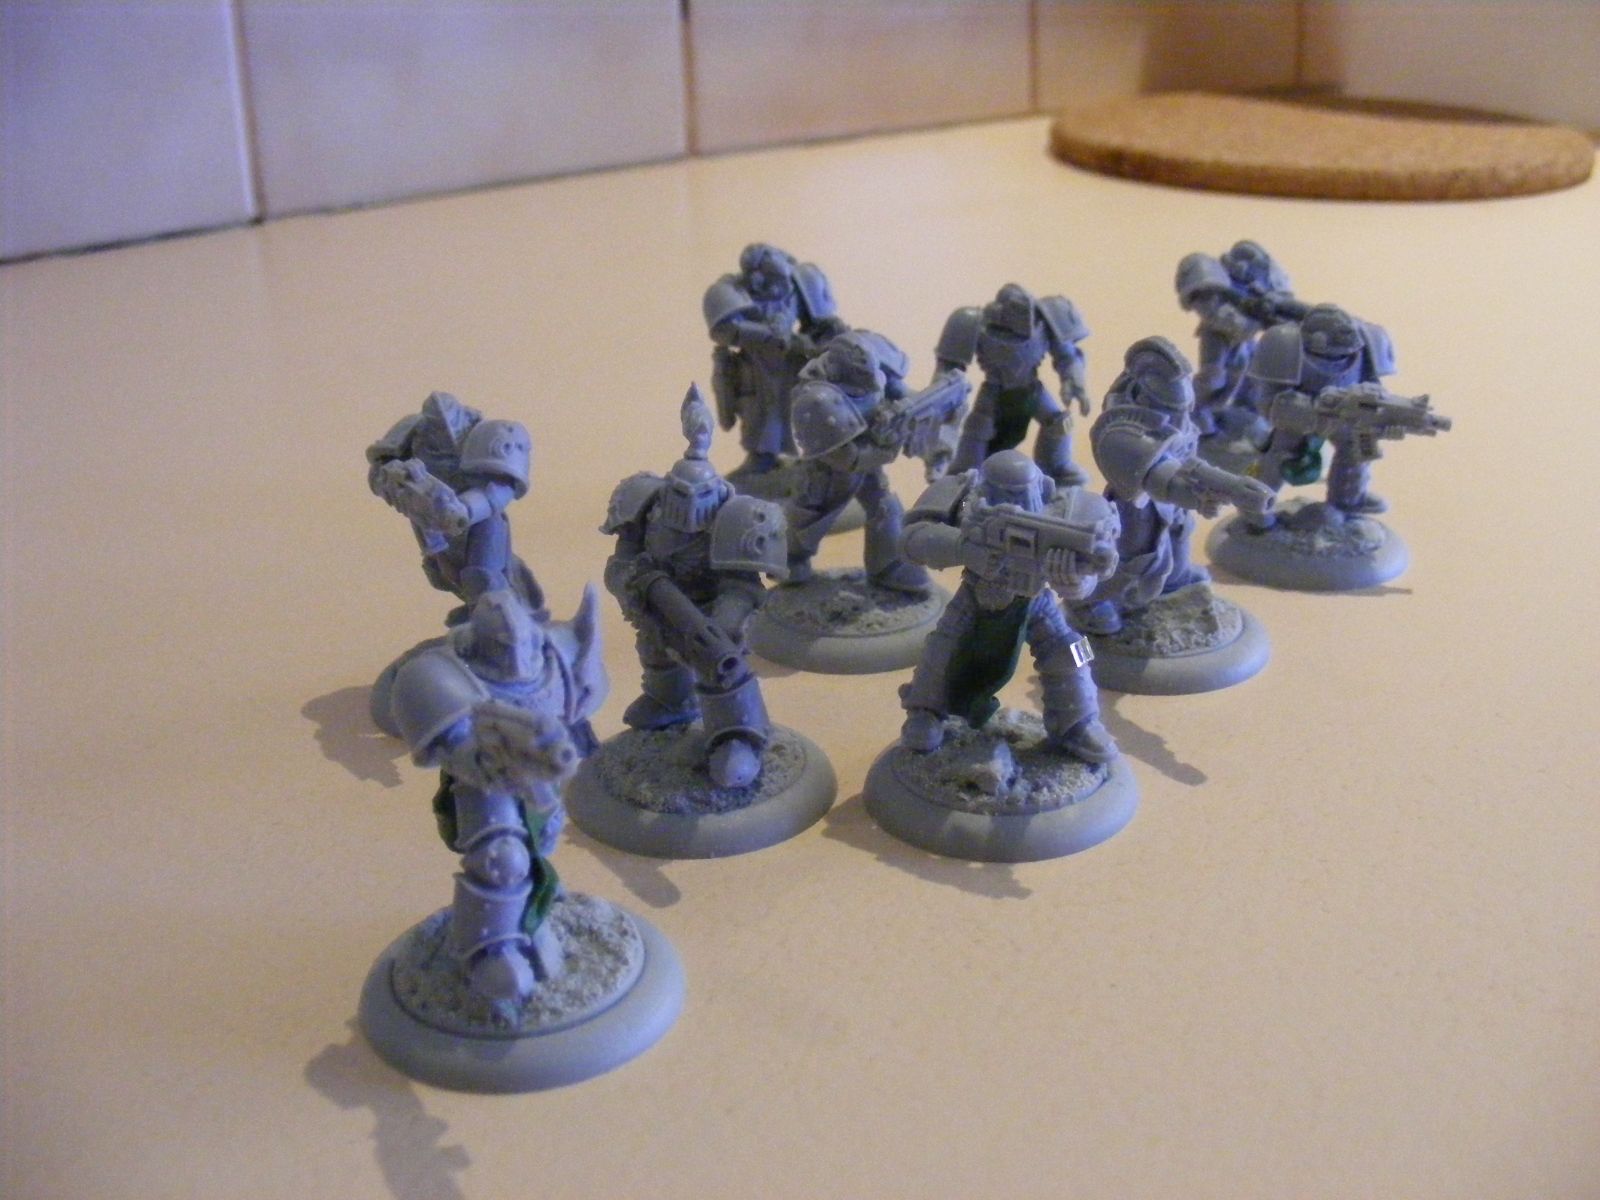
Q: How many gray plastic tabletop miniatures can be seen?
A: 10